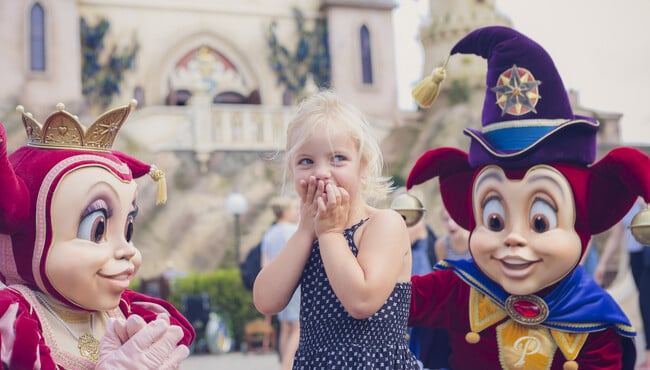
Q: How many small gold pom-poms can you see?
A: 2